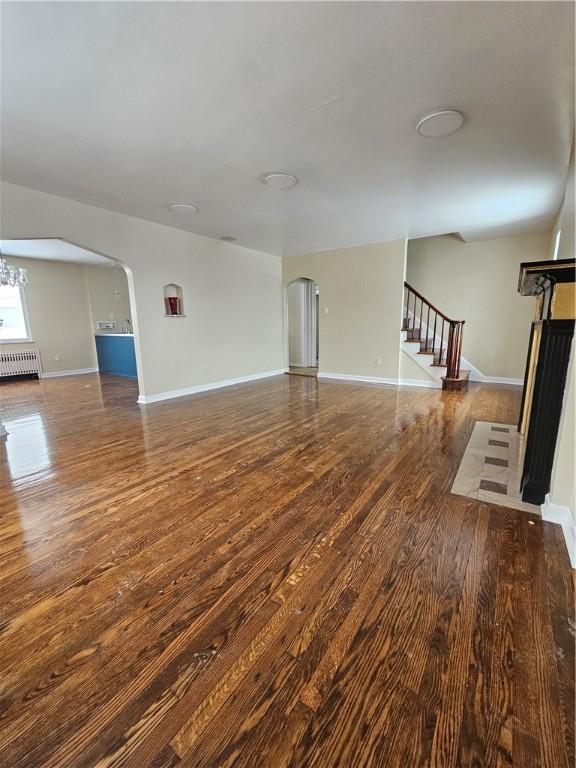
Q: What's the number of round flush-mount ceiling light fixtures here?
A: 3